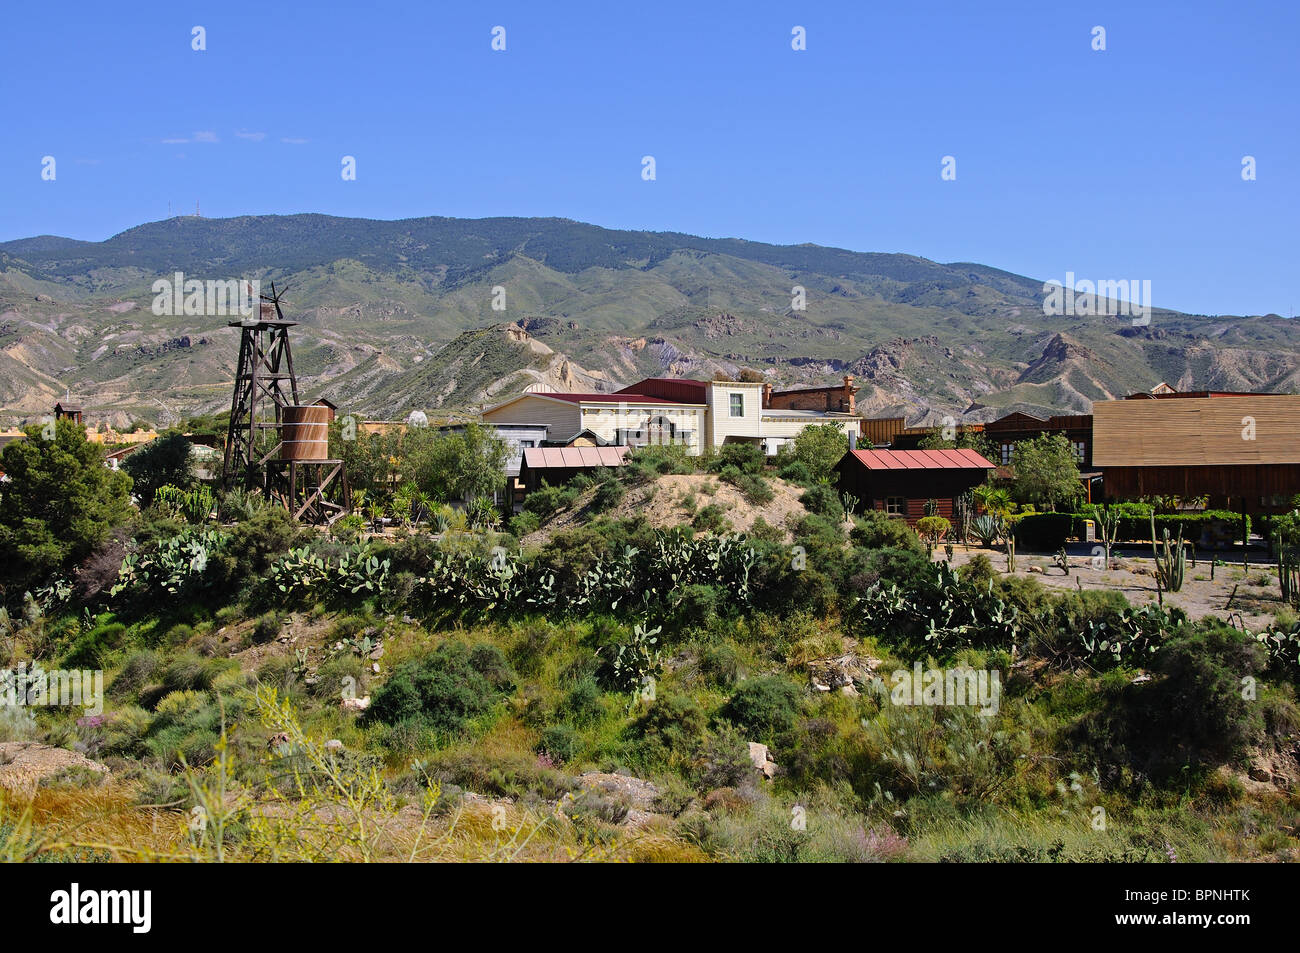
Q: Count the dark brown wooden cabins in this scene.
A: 2